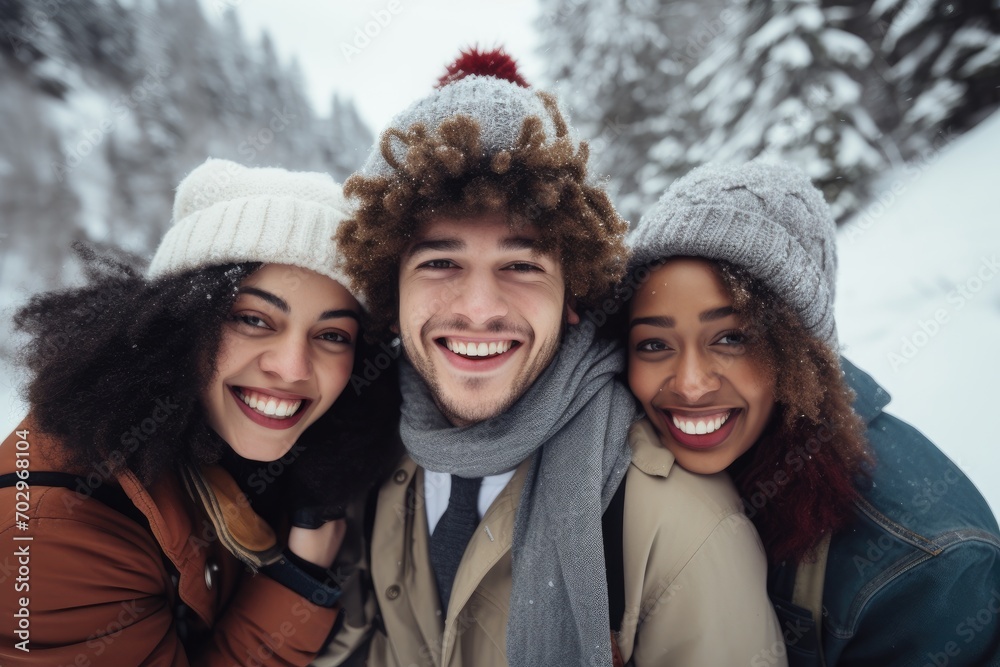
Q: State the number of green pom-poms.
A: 0